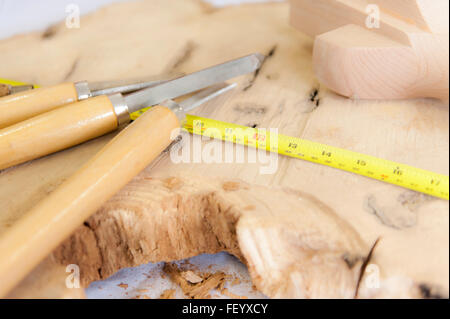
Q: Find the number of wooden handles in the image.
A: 3